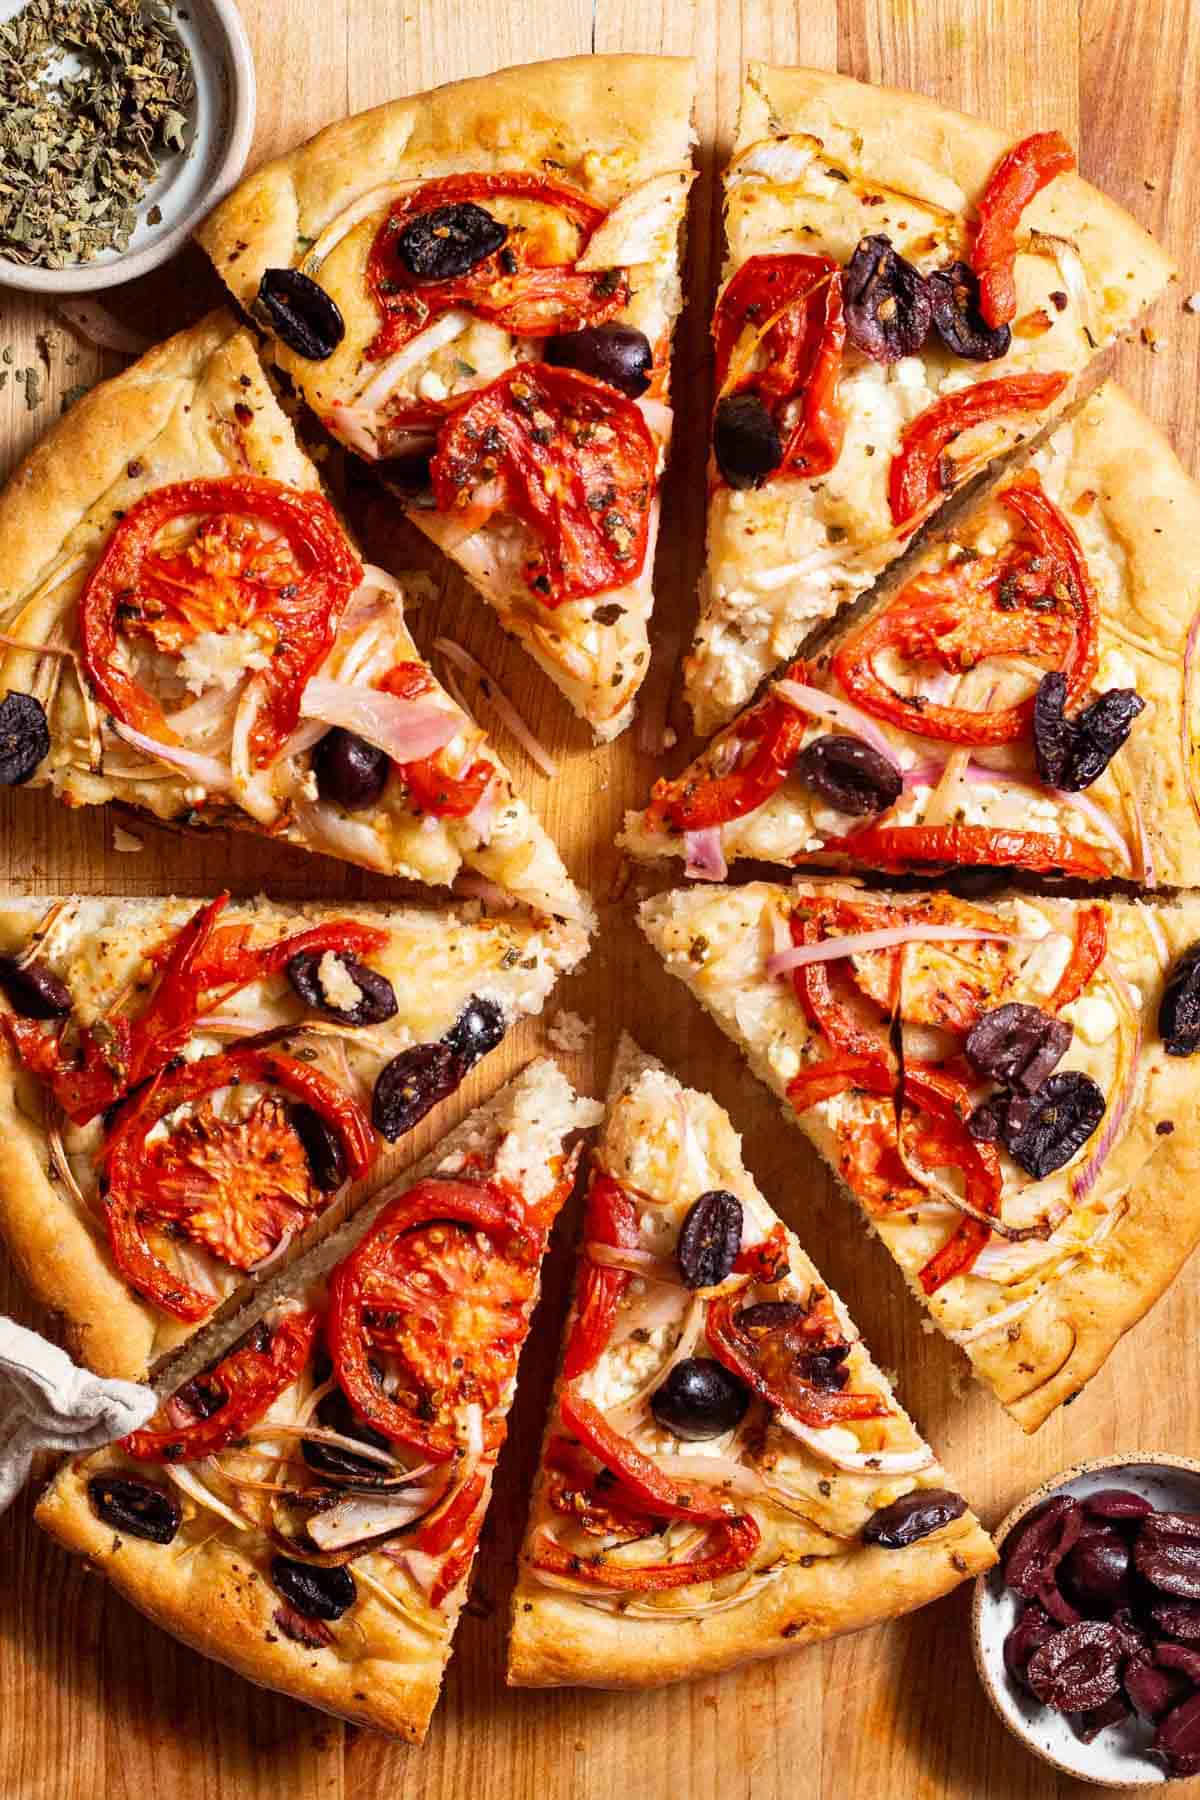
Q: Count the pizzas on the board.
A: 1